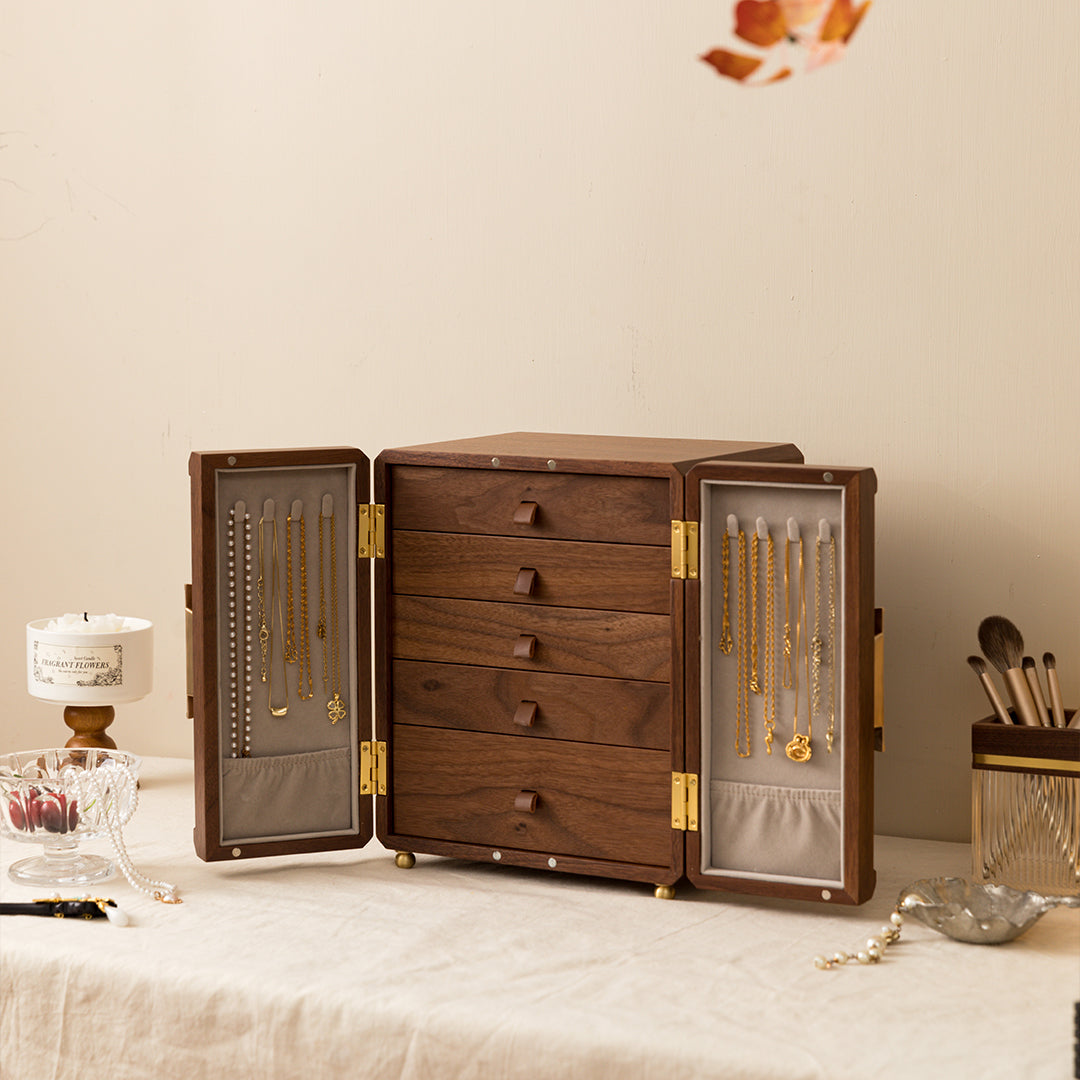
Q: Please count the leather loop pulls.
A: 5